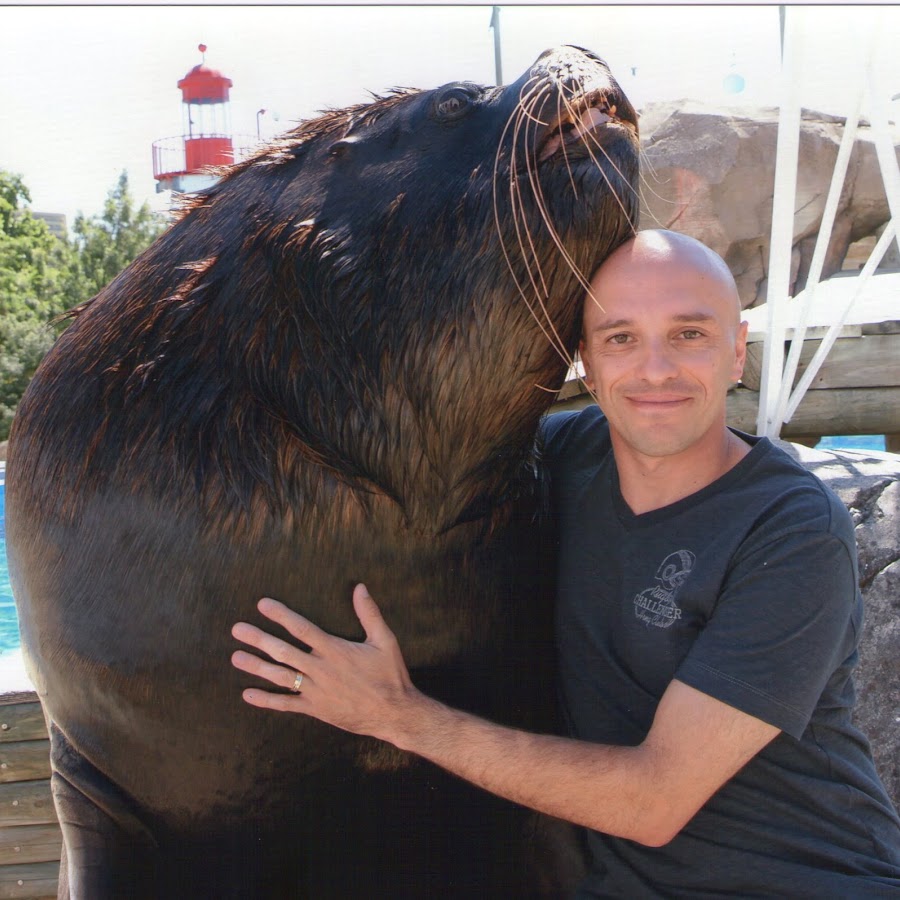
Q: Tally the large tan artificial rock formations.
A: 1